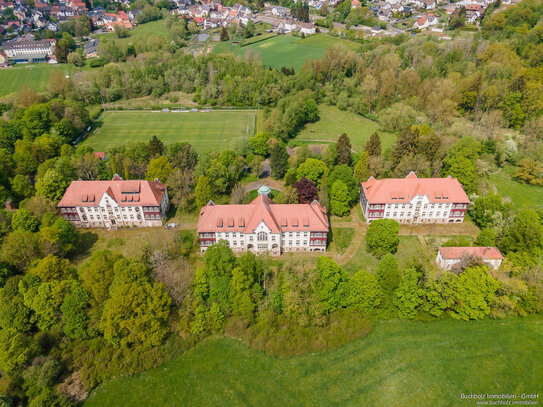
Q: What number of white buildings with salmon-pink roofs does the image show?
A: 4